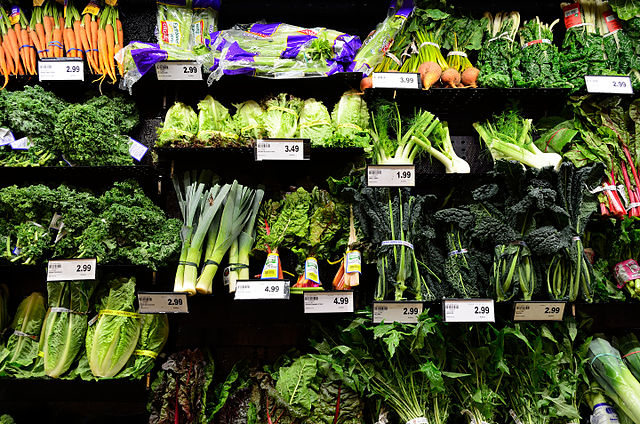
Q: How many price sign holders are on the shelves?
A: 13